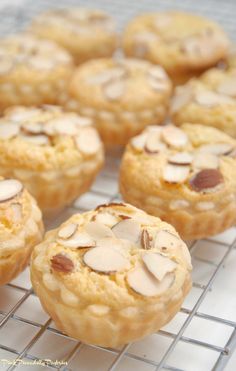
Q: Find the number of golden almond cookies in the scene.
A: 9